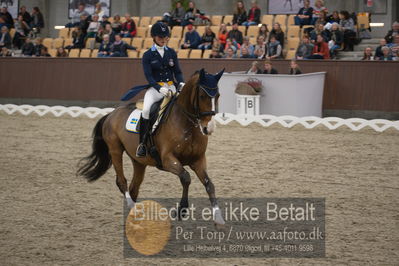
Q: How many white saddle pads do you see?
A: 1